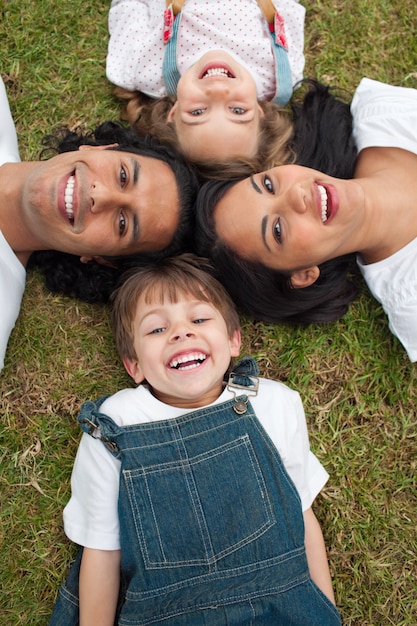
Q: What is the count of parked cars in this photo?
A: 0